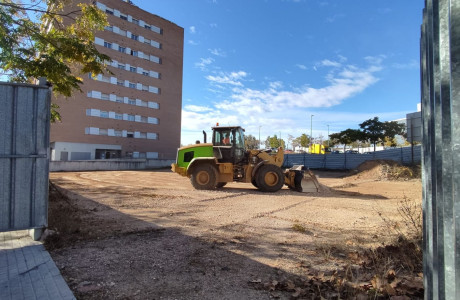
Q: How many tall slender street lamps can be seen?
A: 4